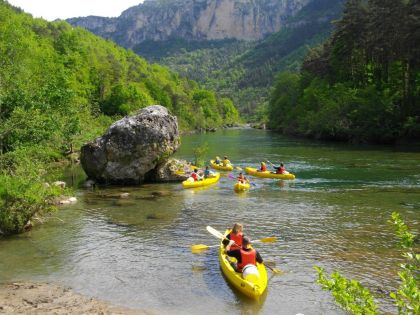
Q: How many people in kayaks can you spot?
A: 9